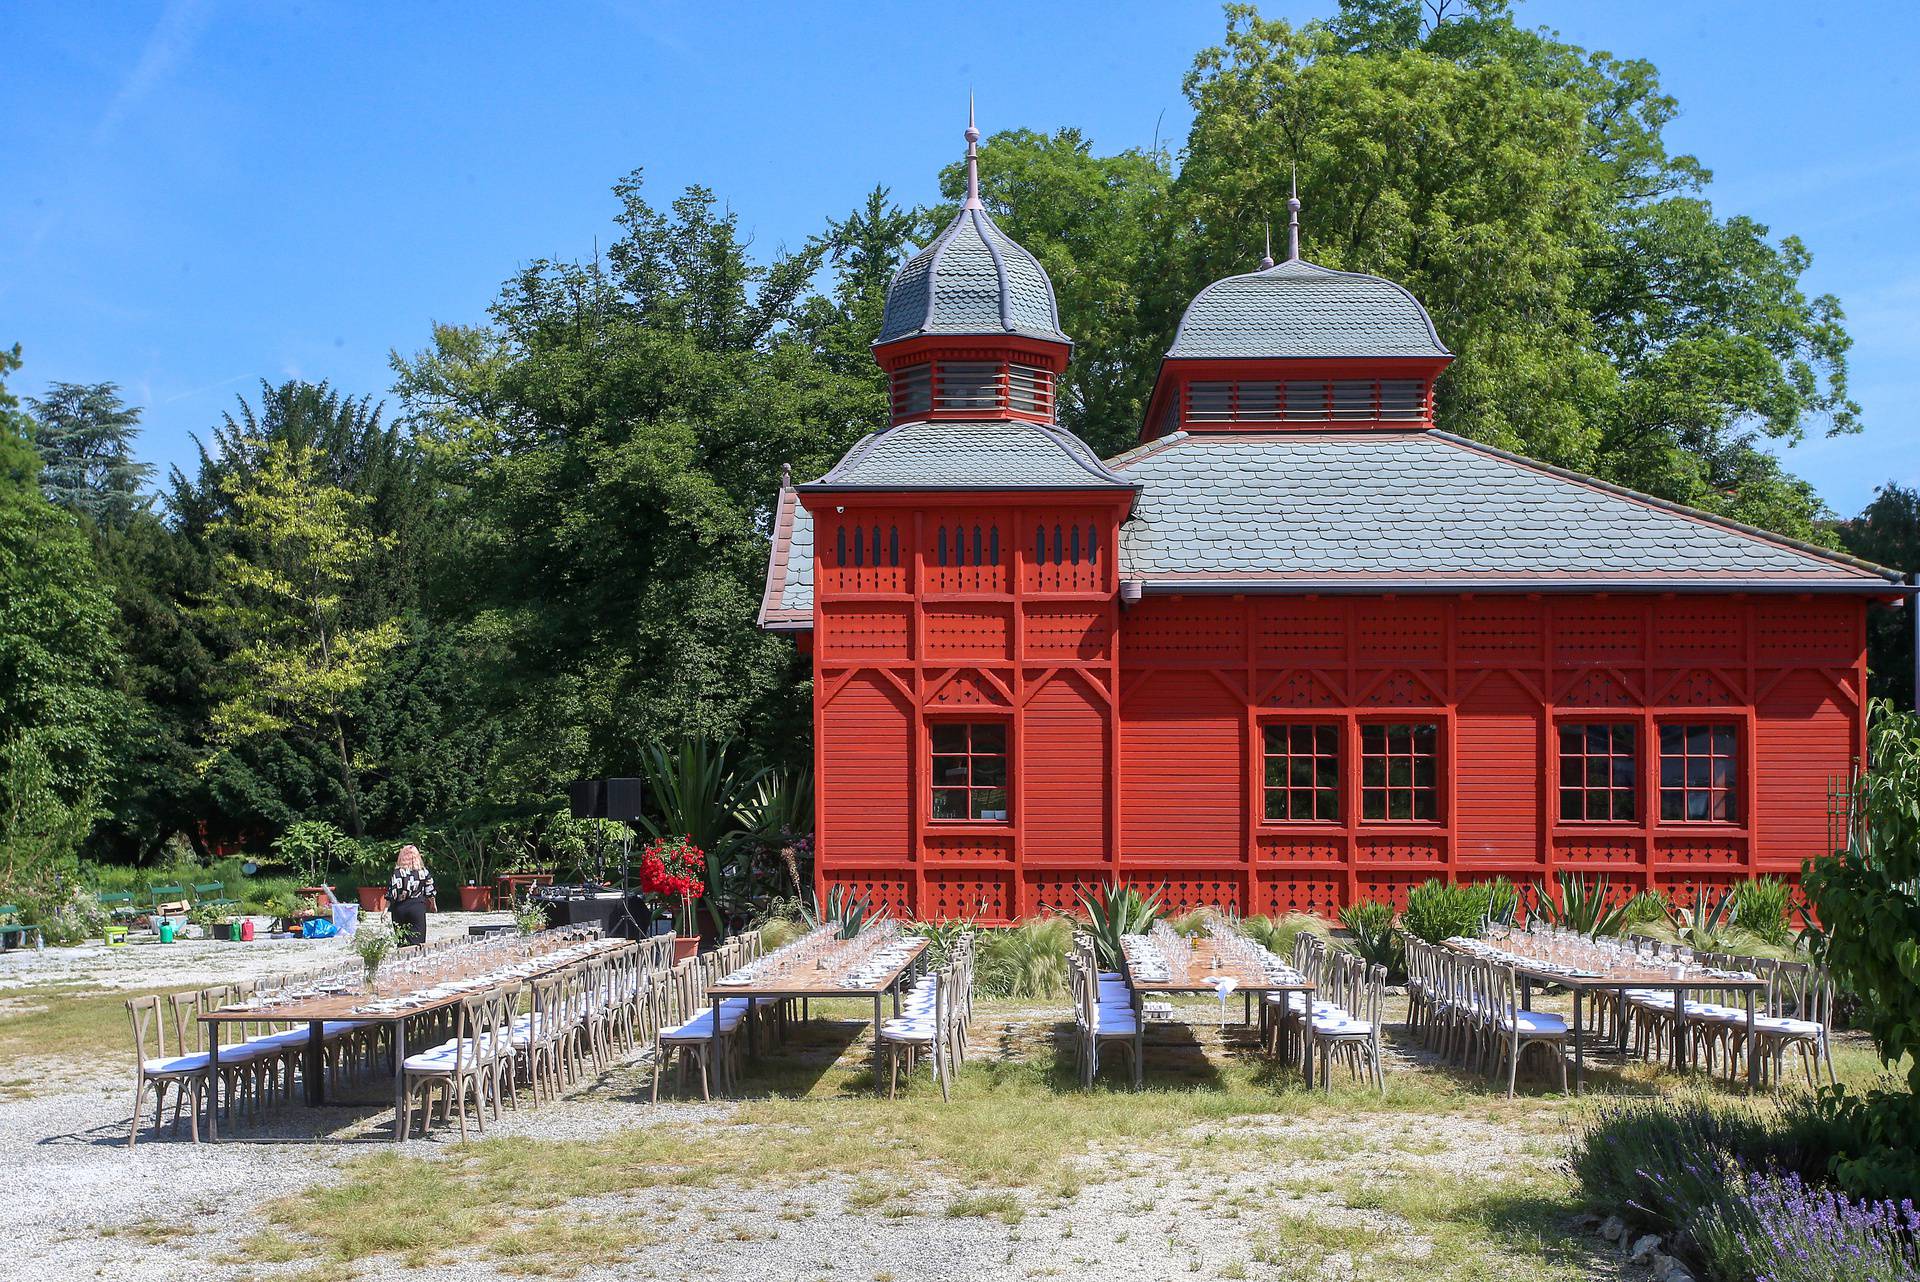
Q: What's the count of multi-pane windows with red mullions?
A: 5